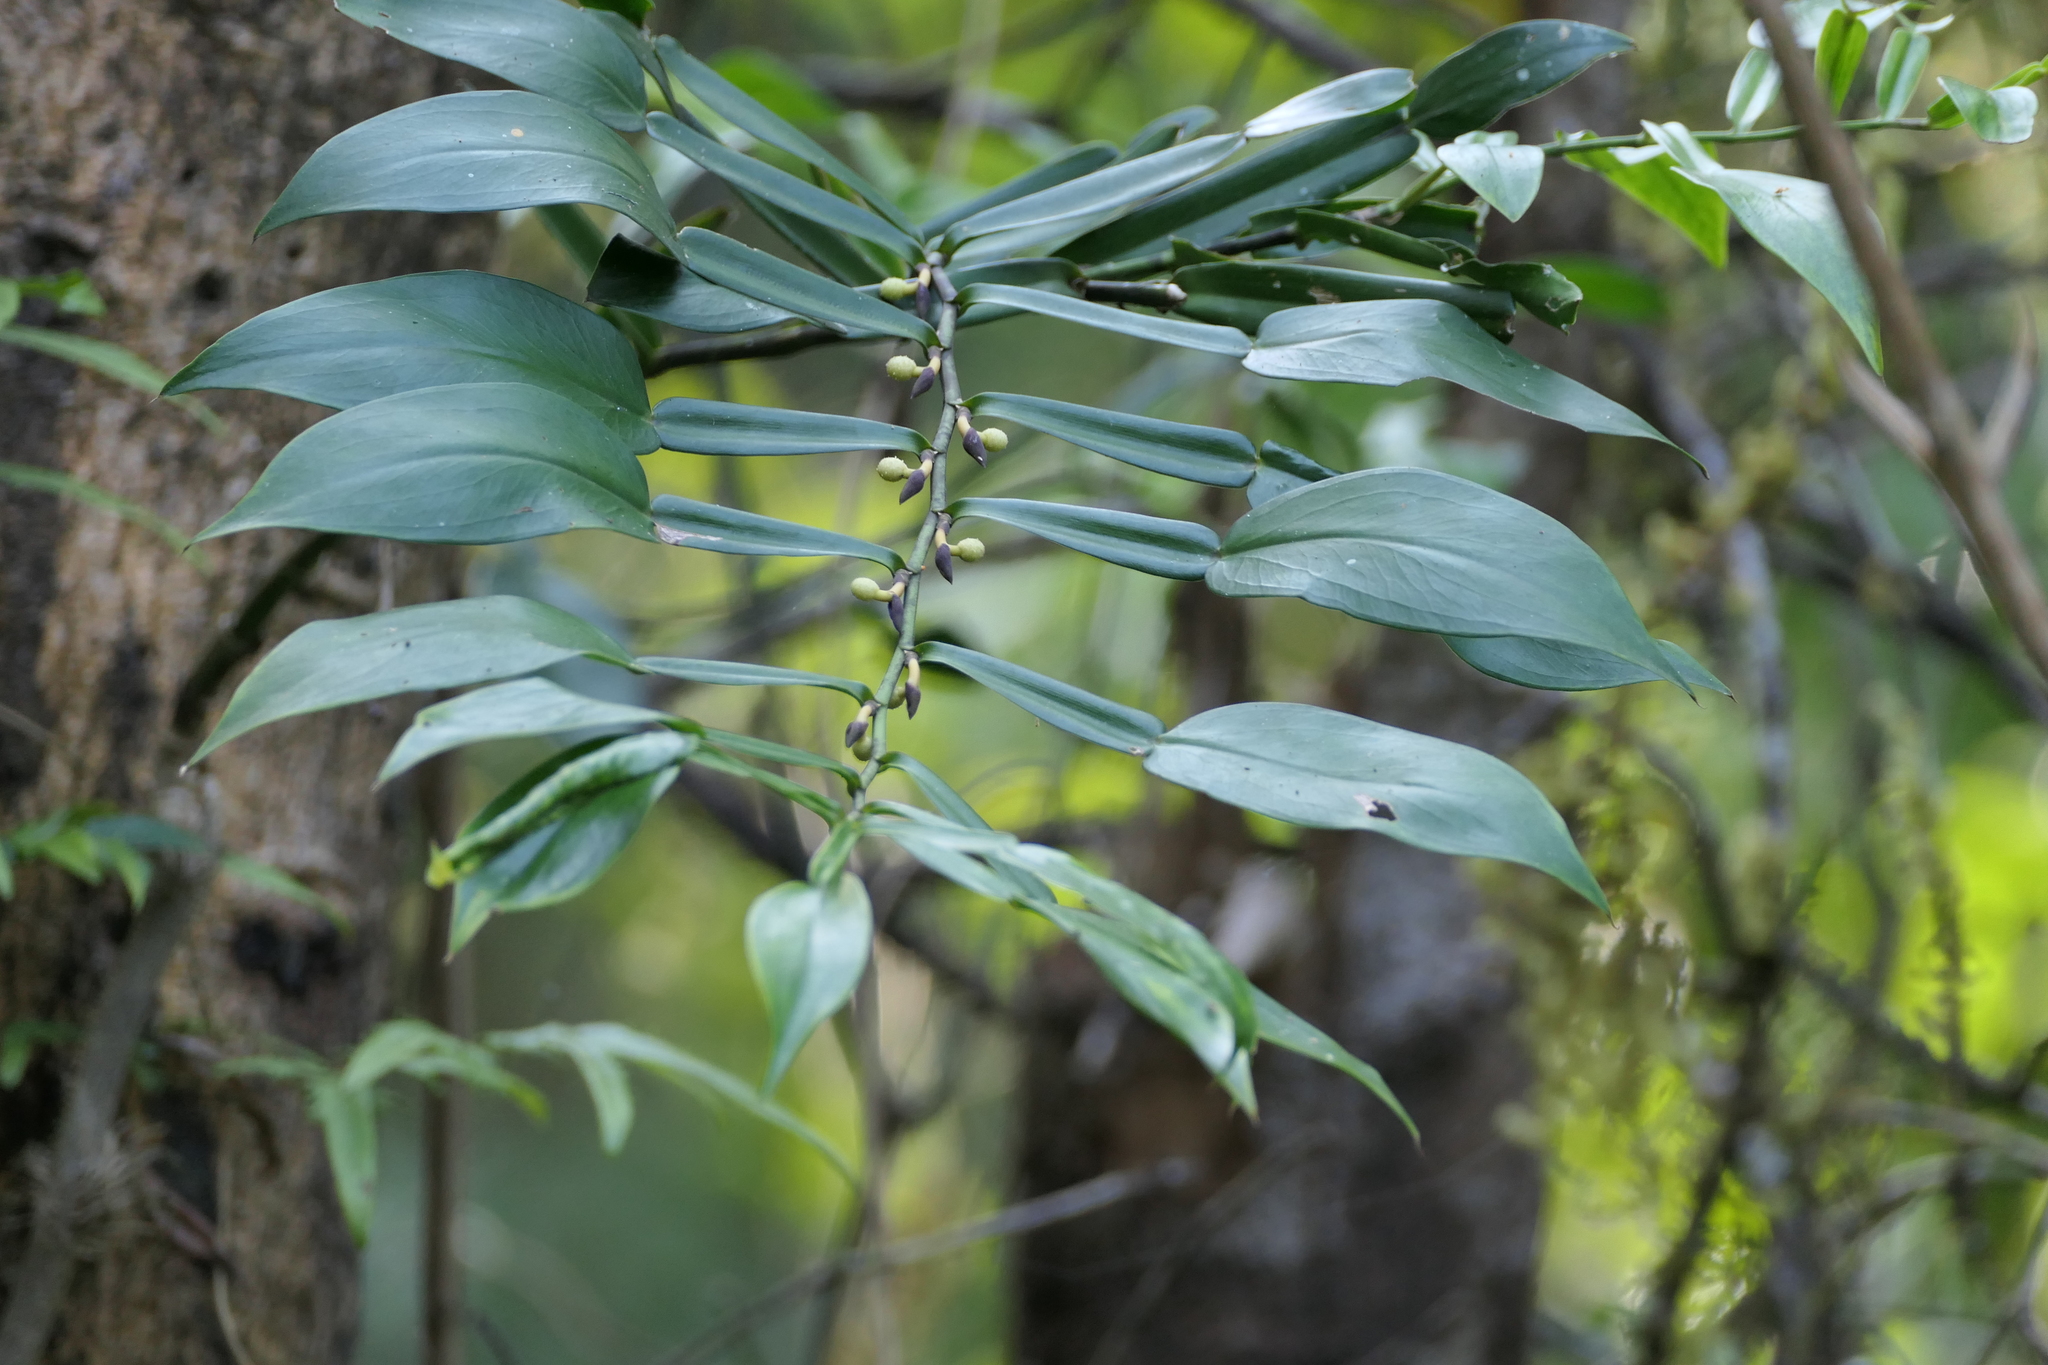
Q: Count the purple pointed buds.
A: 8